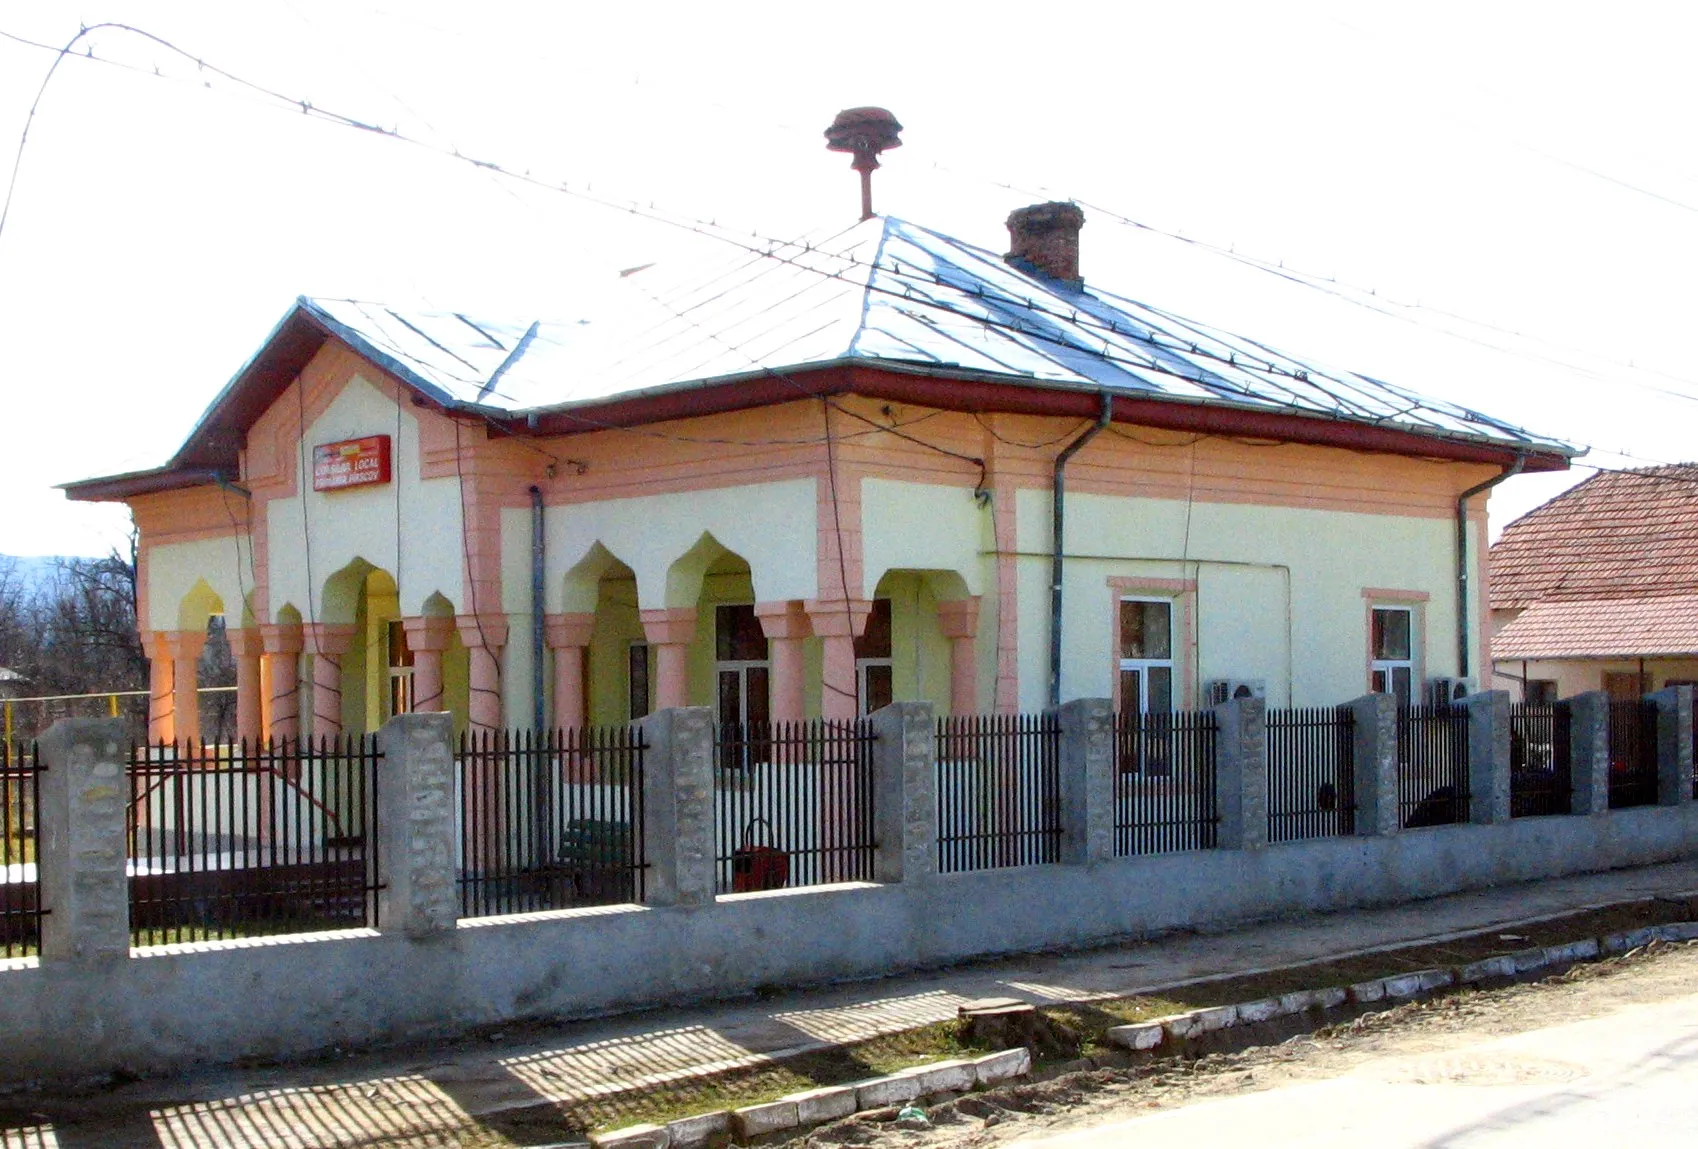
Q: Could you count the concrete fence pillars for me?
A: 10